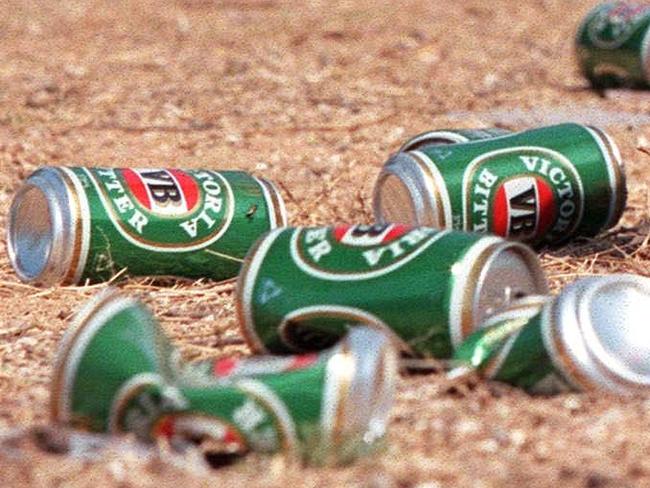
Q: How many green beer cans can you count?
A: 7